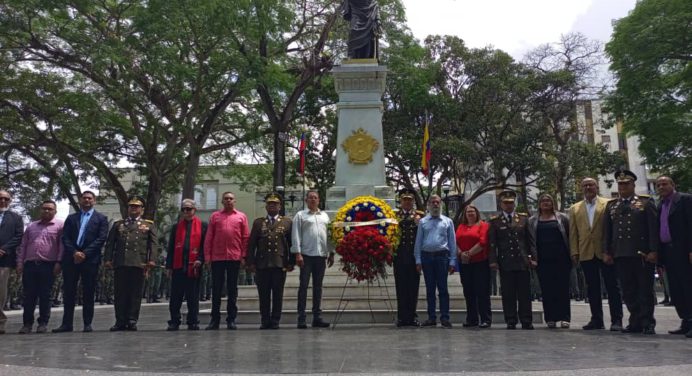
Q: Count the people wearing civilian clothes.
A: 11